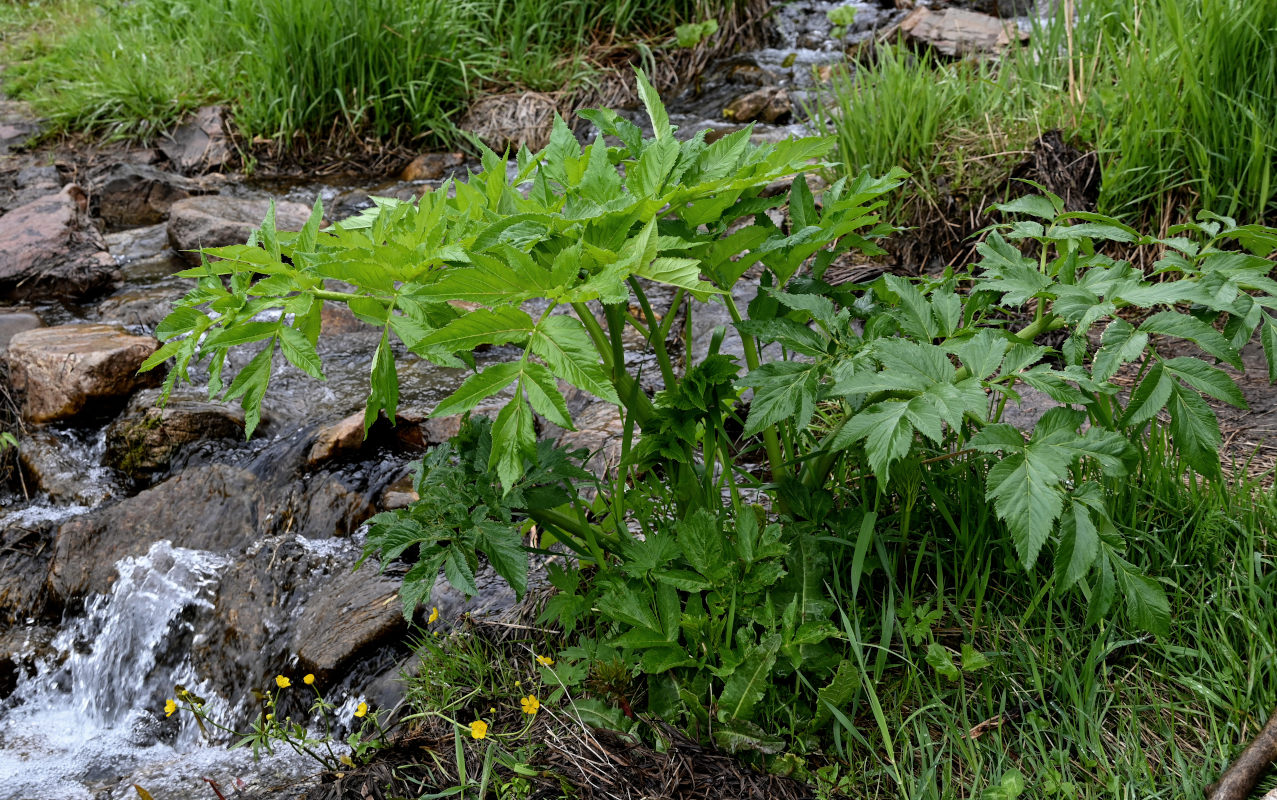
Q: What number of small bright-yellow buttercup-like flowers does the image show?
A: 8